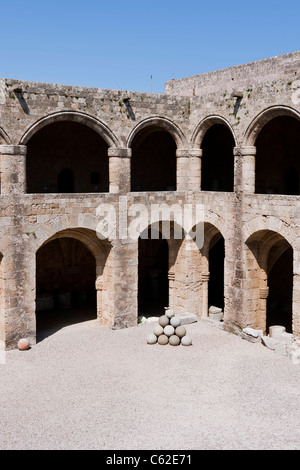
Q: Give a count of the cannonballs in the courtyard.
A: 11